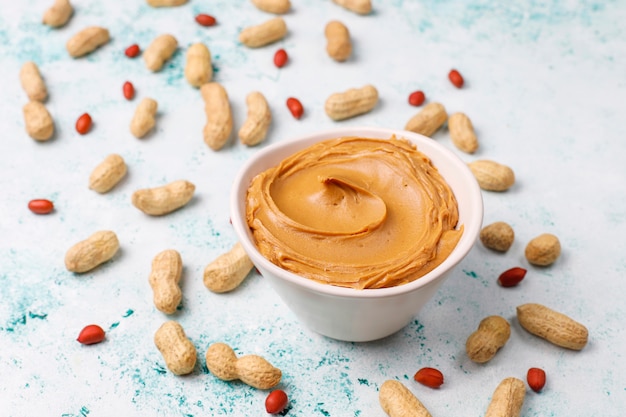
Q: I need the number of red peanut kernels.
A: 14